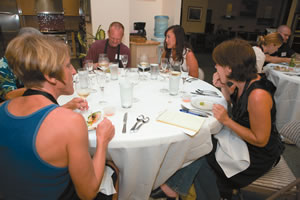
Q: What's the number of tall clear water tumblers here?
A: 5